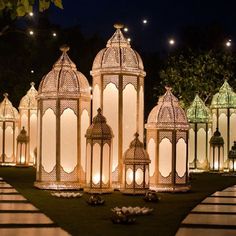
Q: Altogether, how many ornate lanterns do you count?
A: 12